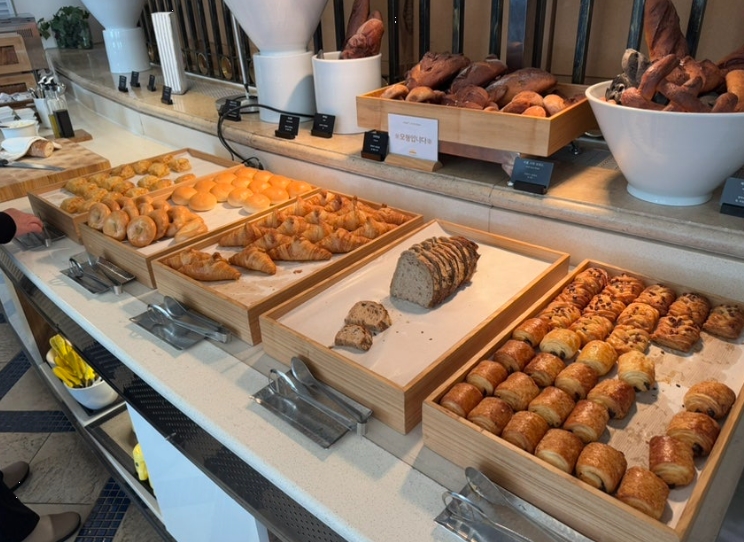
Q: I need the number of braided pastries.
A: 12